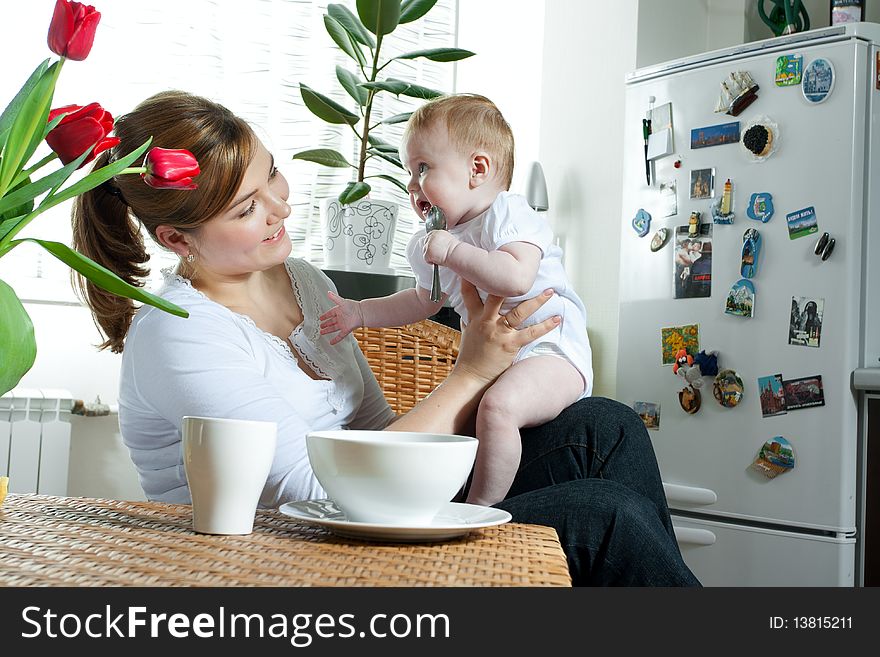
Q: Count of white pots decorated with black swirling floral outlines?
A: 1